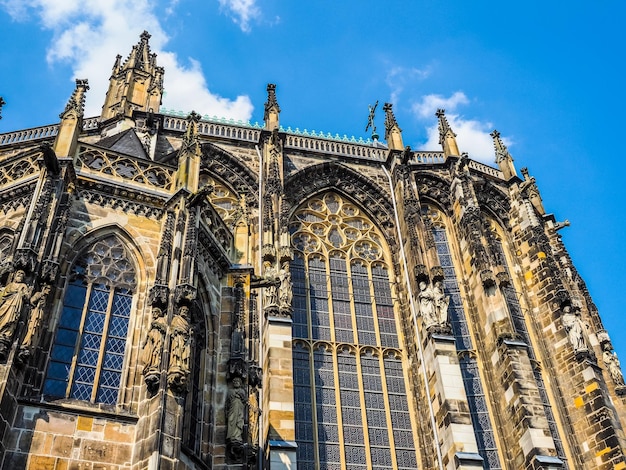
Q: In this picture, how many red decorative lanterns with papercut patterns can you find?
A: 0